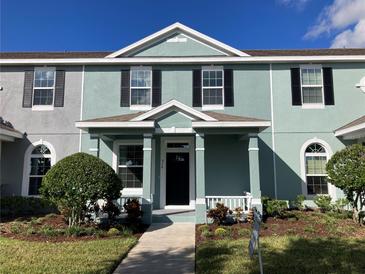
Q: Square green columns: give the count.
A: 4